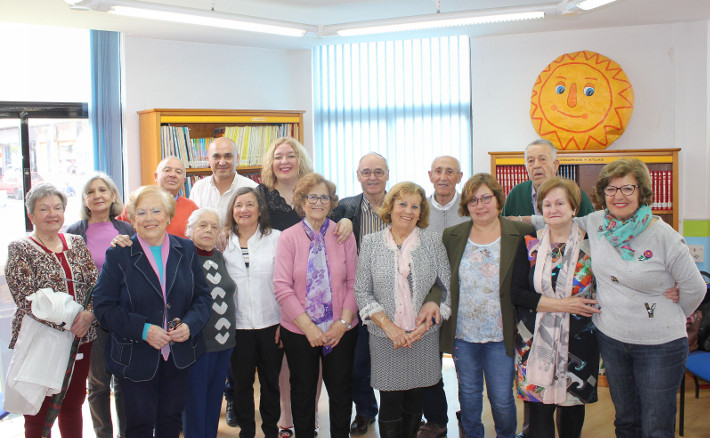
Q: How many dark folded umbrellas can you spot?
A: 1